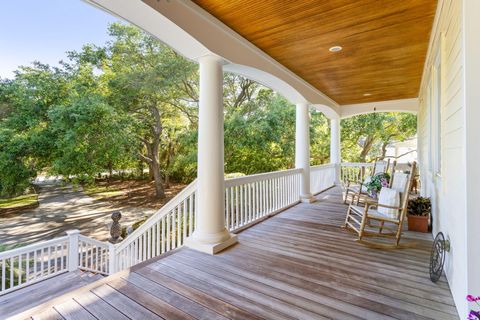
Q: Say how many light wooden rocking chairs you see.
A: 2